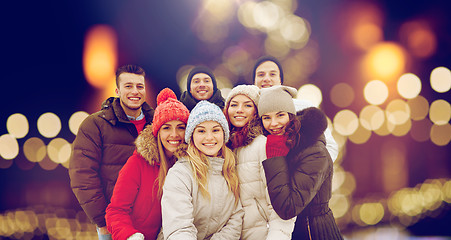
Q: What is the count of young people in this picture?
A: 7